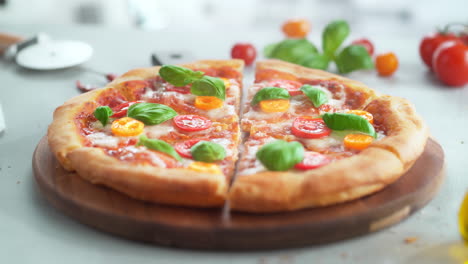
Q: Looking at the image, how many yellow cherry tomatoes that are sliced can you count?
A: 7